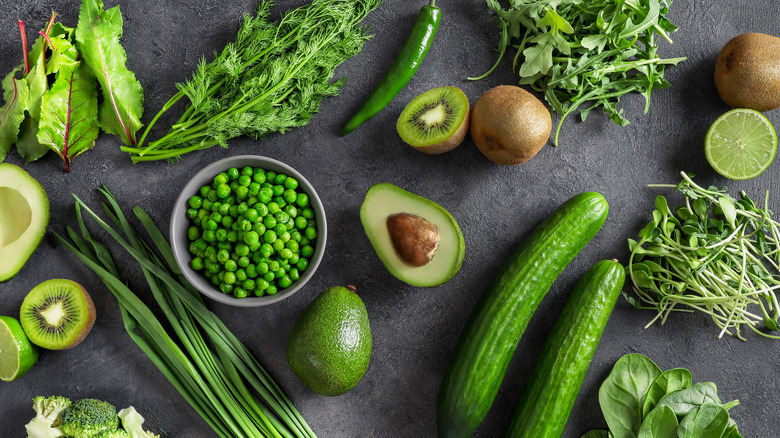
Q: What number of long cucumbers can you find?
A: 2